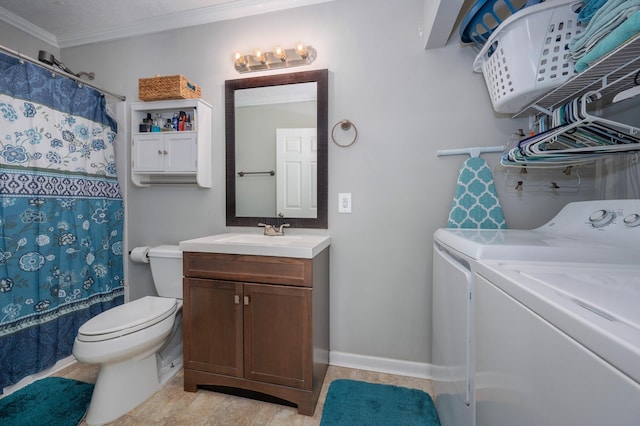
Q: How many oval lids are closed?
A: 1